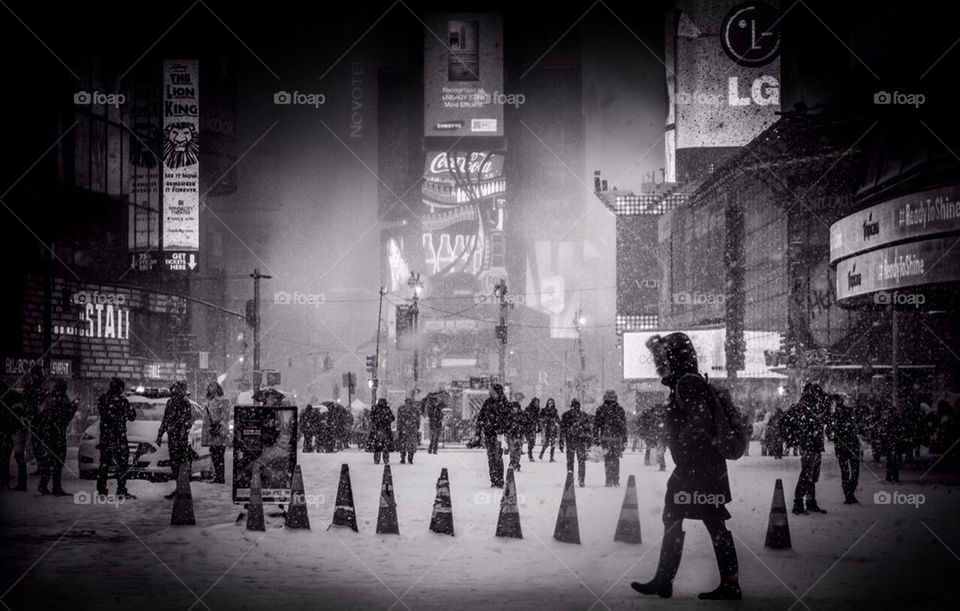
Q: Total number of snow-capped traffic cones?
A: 10